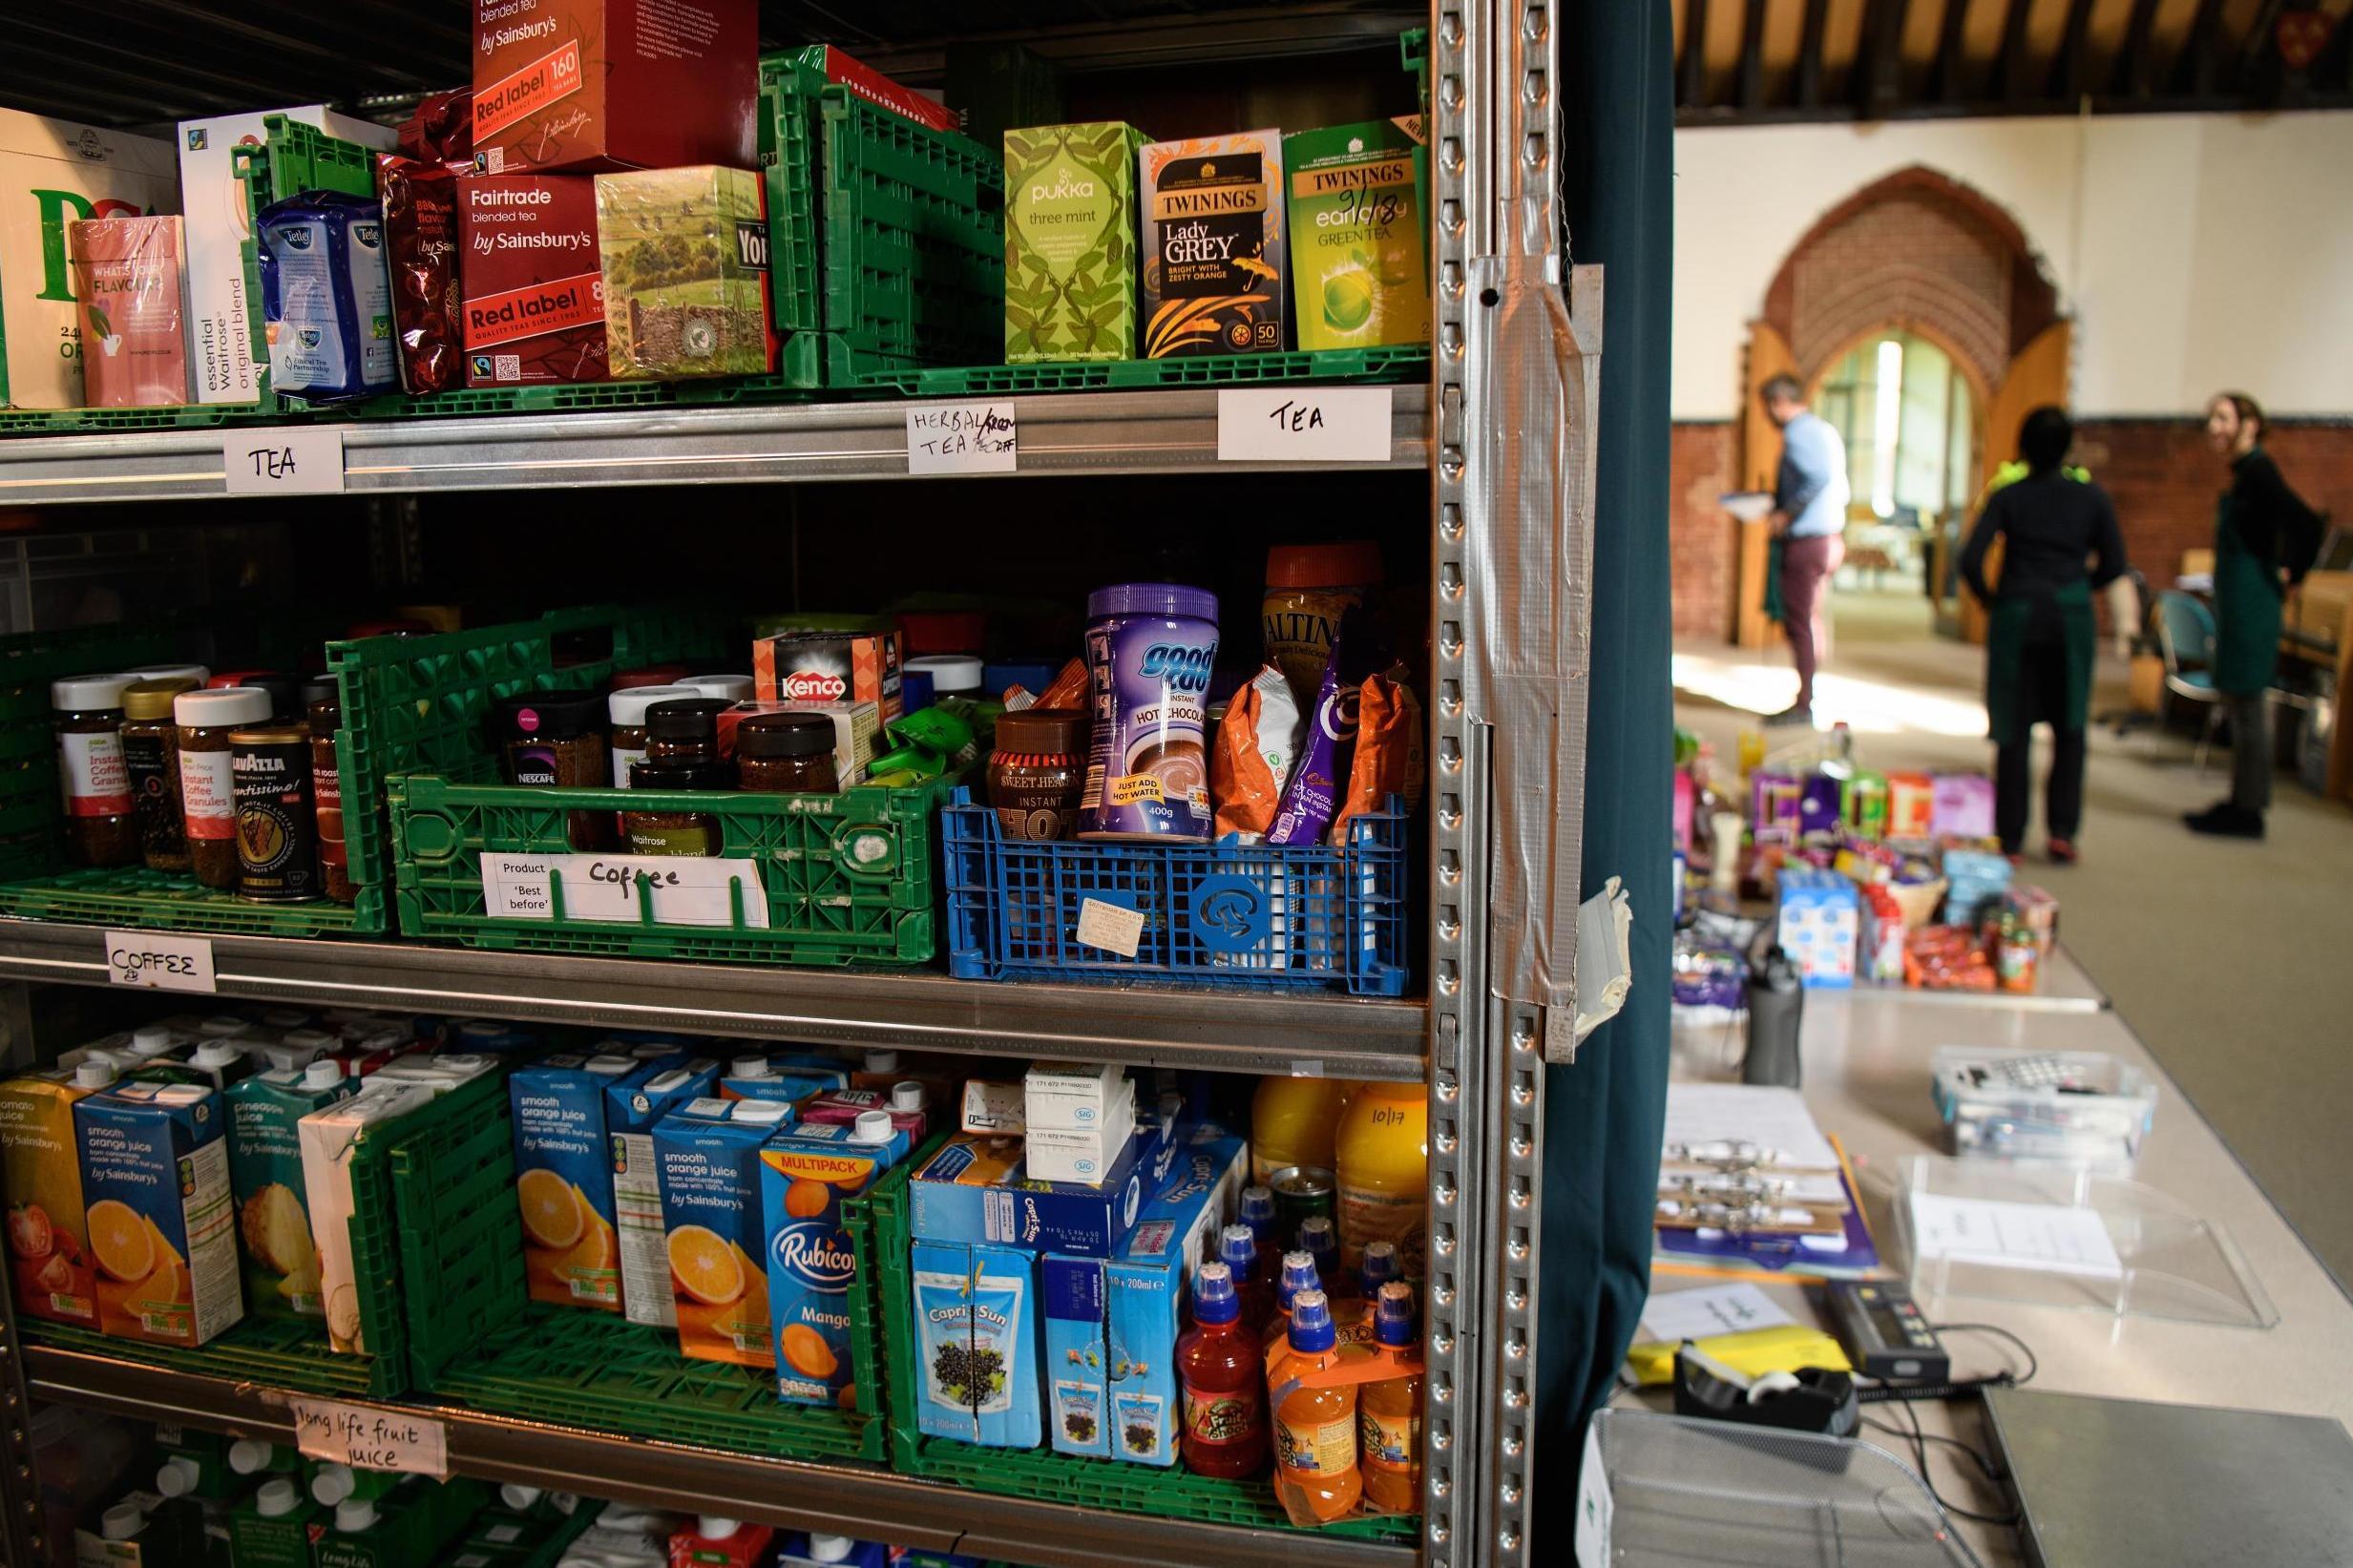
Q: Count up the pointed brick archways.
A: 1